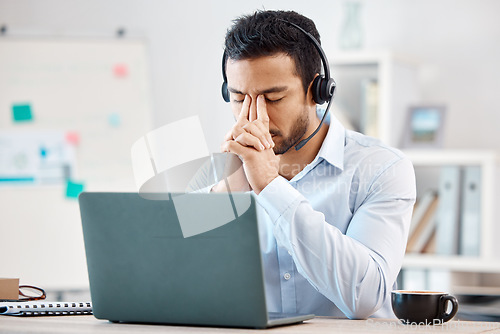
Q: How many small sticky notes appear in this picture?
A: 5